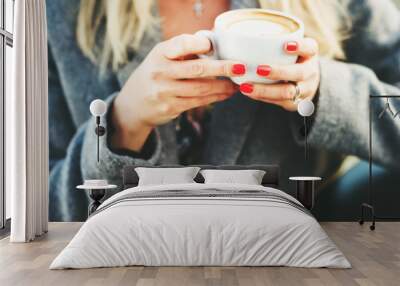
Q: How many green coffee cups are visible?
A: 0